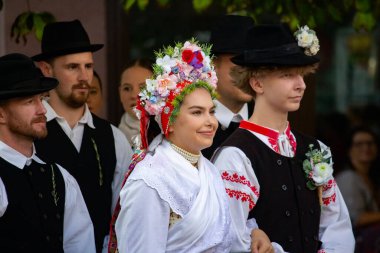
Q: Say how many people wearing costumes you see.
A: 5